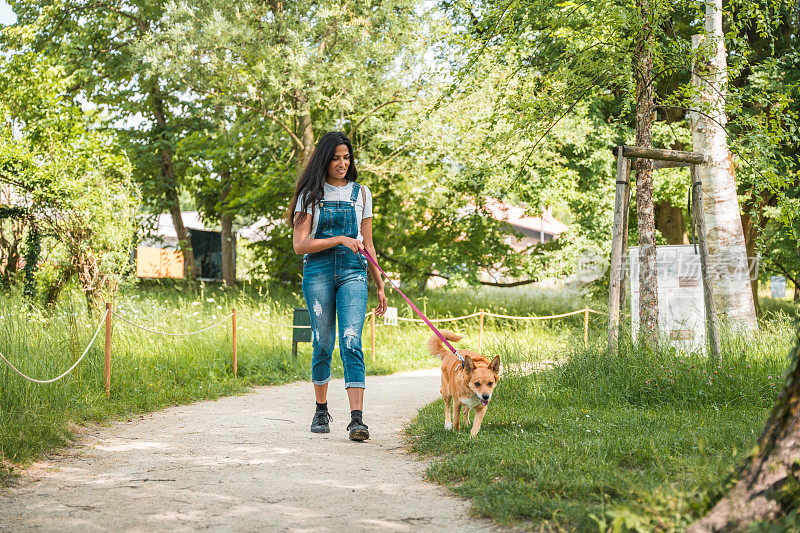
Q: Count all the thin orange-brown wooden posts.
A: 5